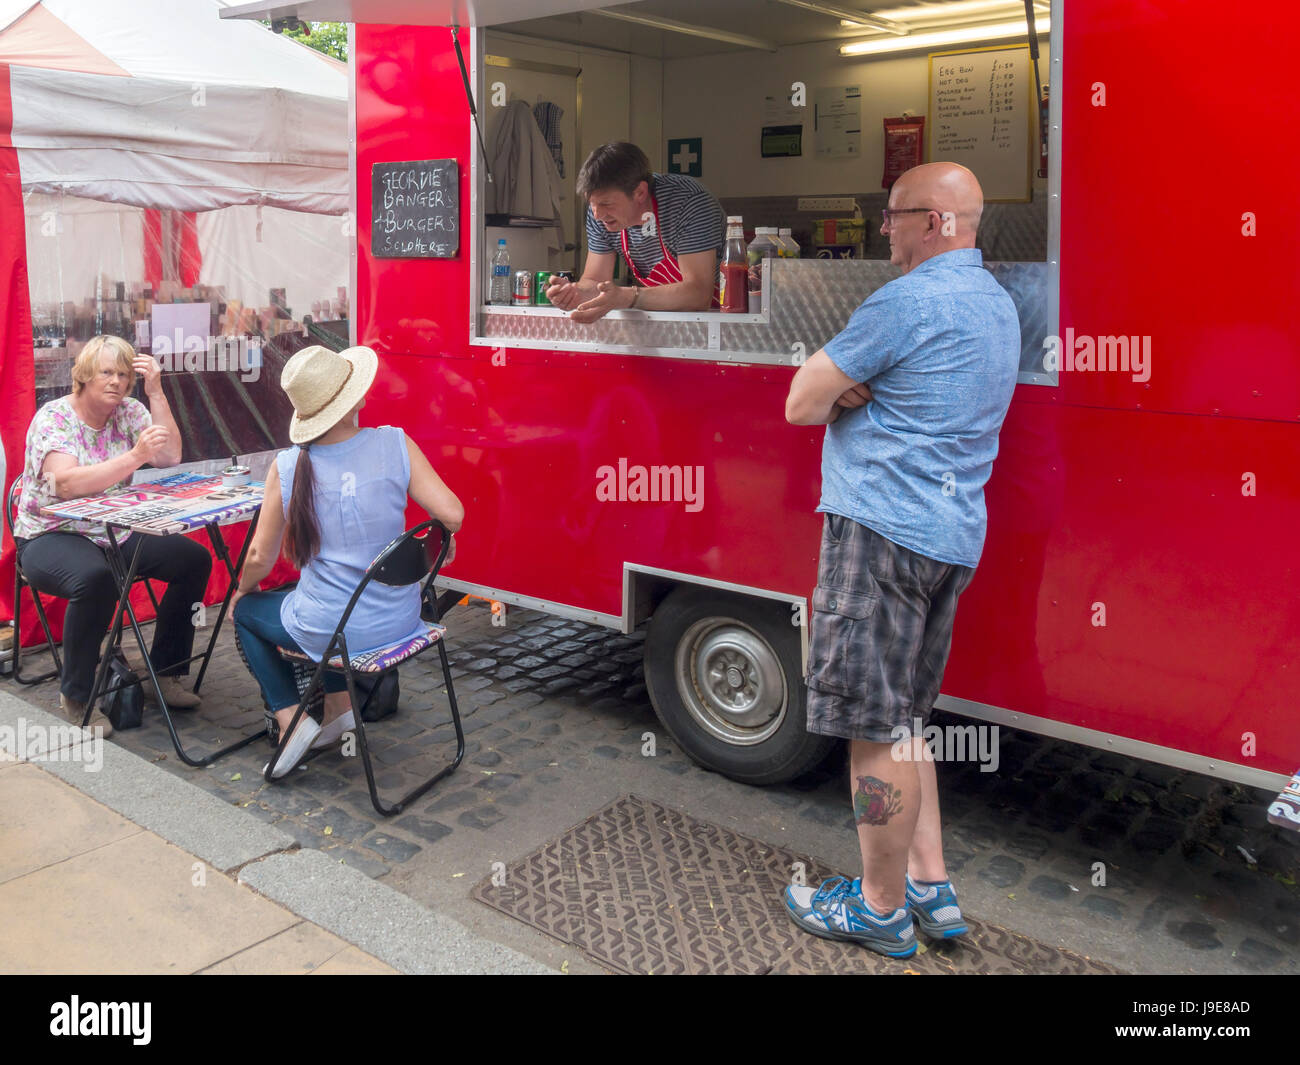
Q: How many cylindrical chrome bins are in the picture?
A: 0